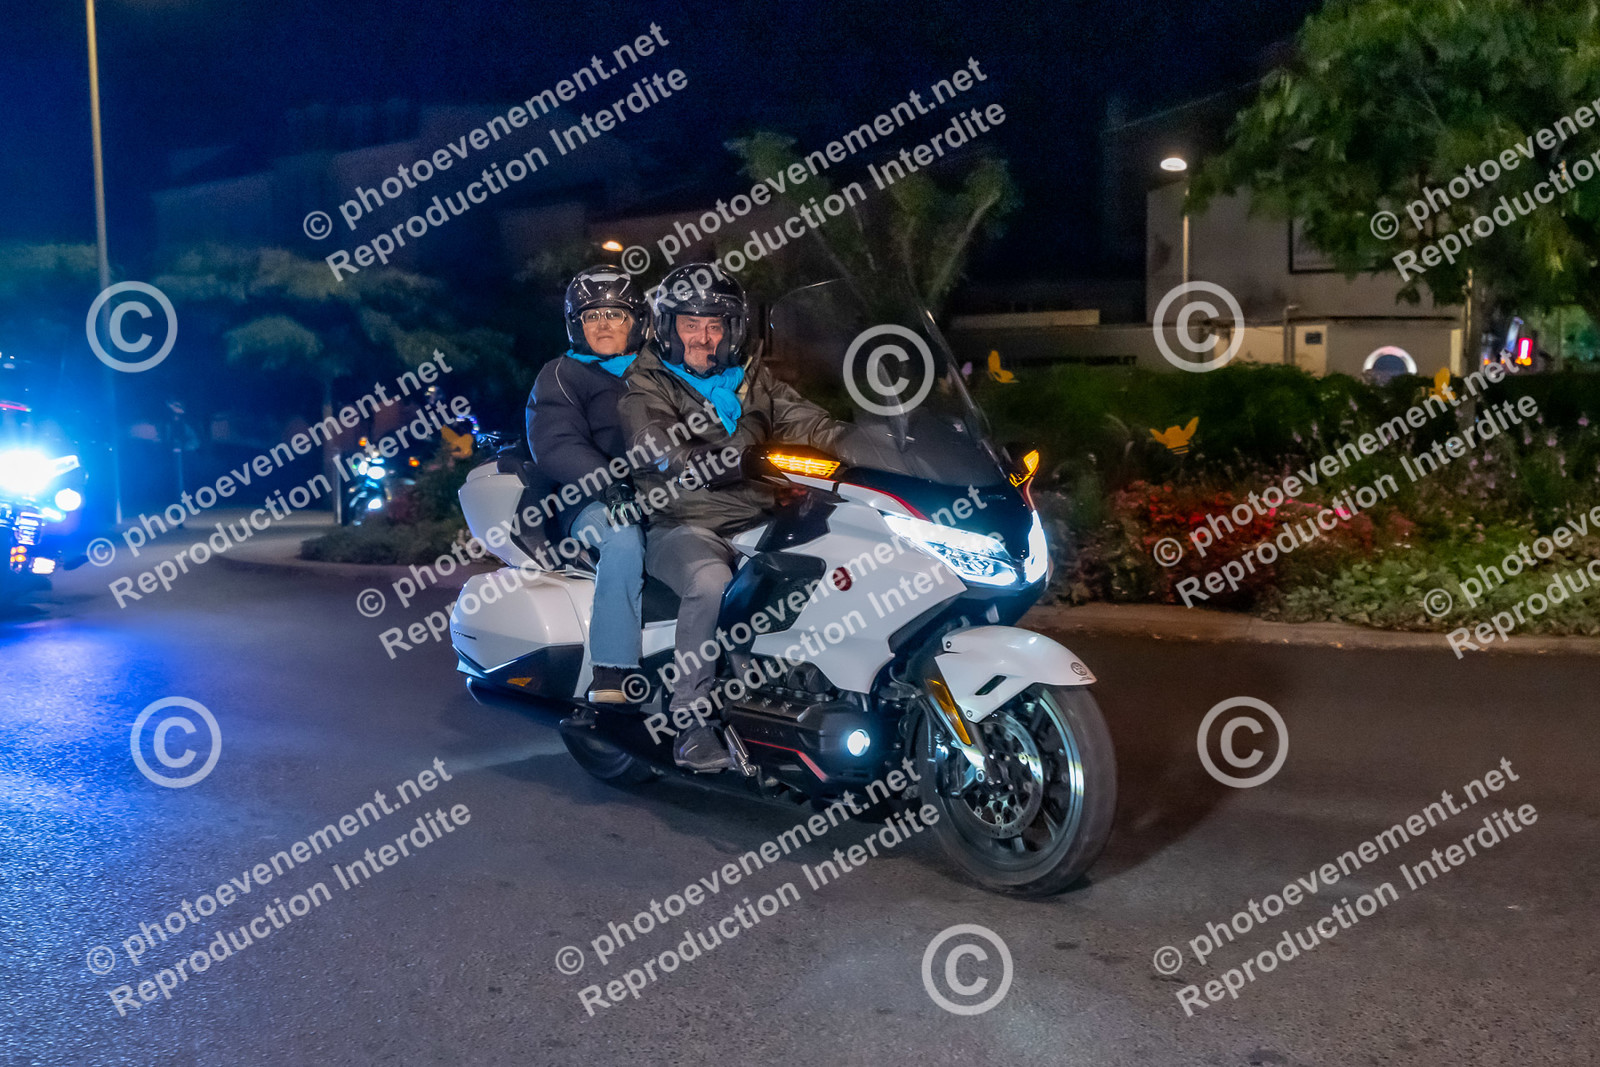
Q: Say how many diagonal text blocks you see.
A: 11